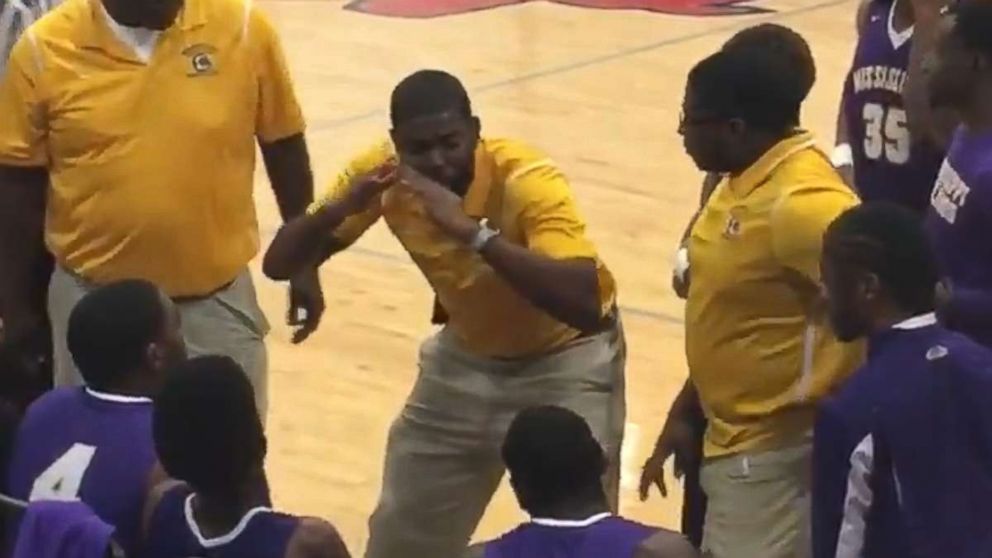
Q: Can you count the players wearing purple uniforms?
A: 6